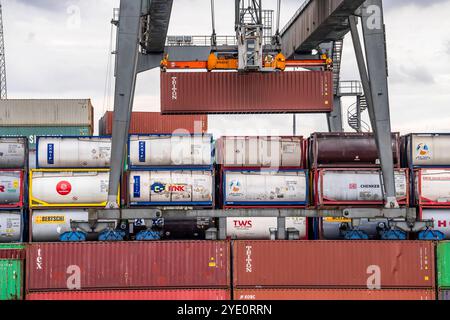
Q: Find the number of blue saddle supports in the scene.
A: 6